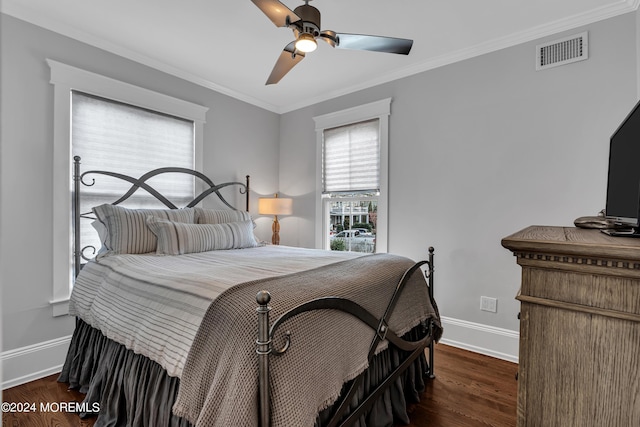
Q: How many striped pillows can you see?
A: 3